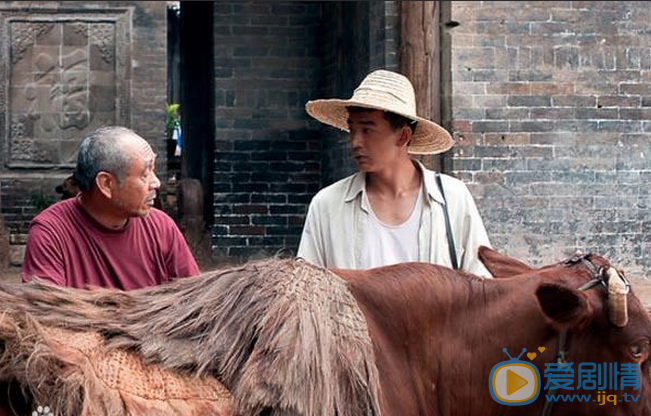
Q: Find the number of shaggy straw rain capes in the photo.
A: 1